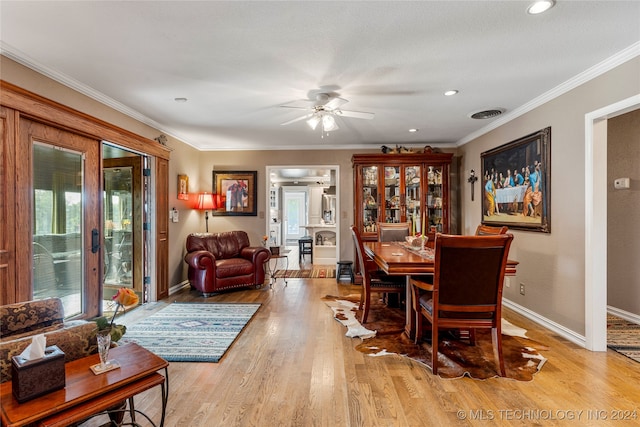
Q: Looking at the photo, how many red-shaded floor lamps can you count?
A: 1